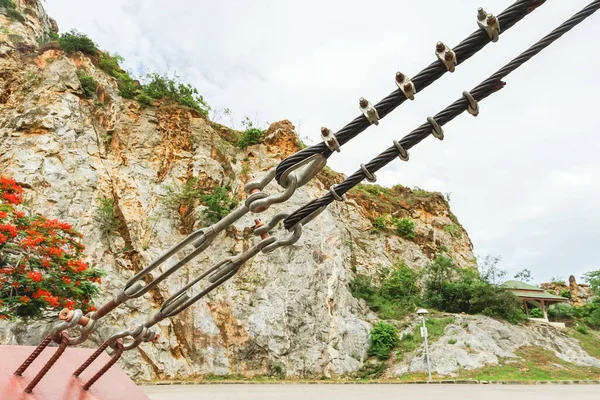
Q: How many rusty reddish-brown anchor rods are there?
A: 4